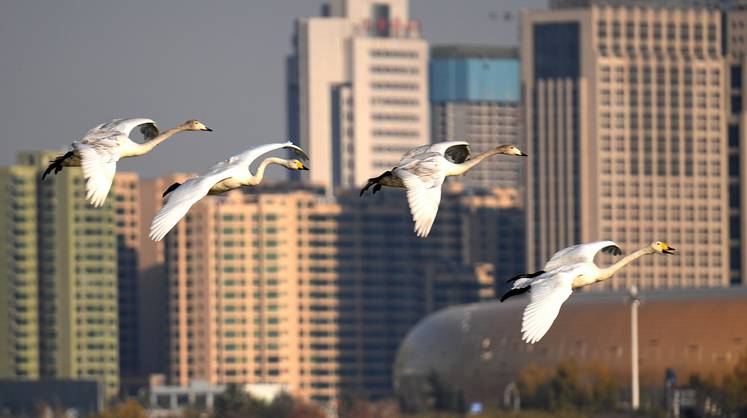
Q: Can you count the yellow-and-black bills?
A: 2